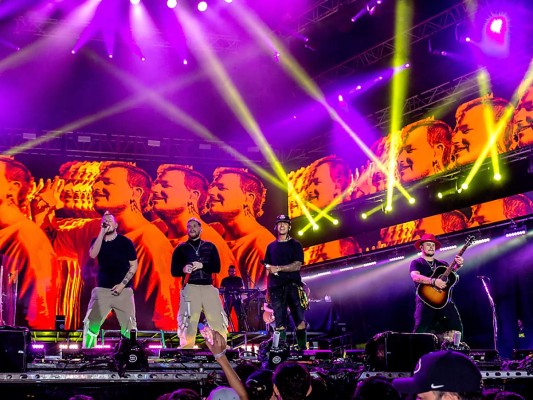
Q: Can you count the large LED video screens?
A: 3